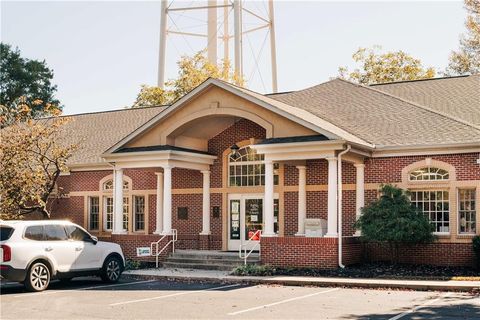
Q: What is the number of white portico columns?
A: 8